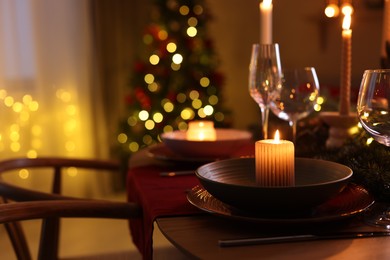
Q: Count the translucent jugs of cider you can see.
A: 0